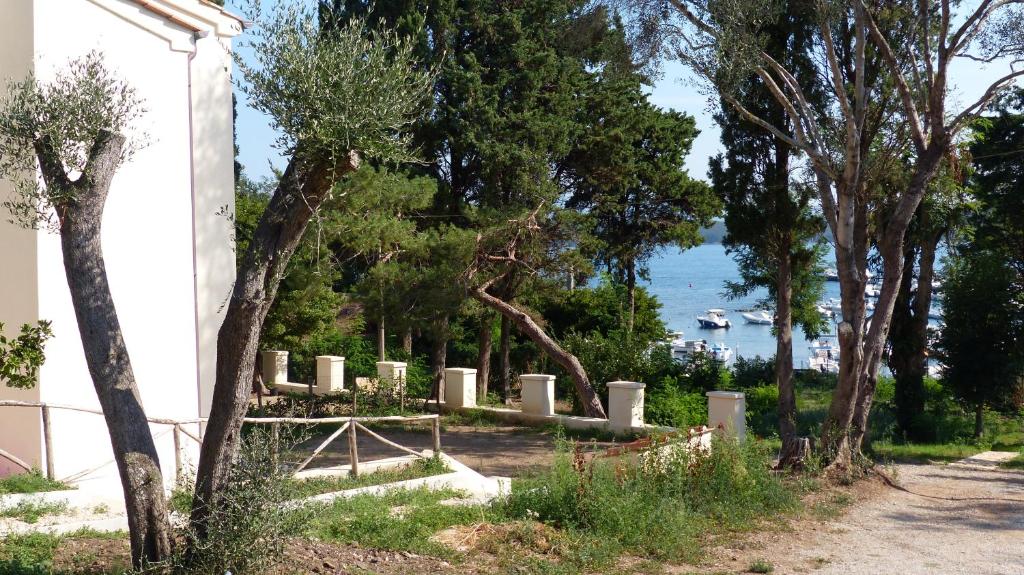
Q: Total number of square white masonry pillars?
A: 7